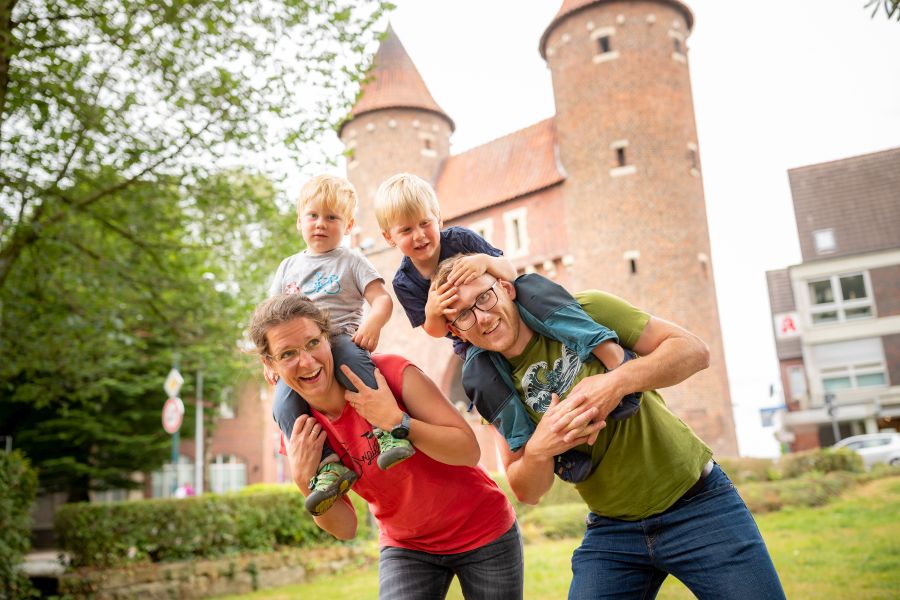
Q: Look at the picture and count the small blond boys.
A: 2